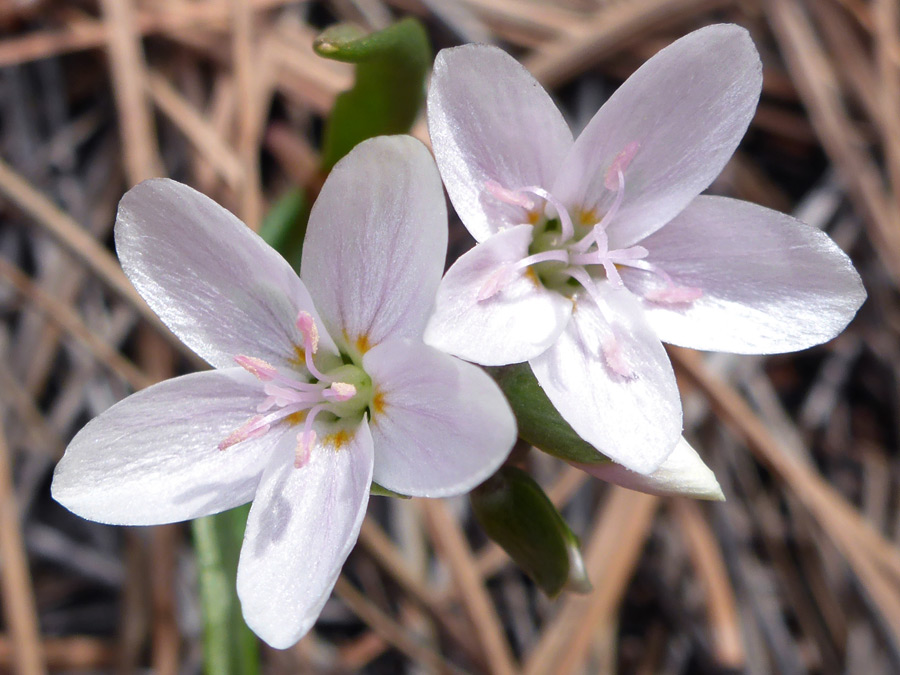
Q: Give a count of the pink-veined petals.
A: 10